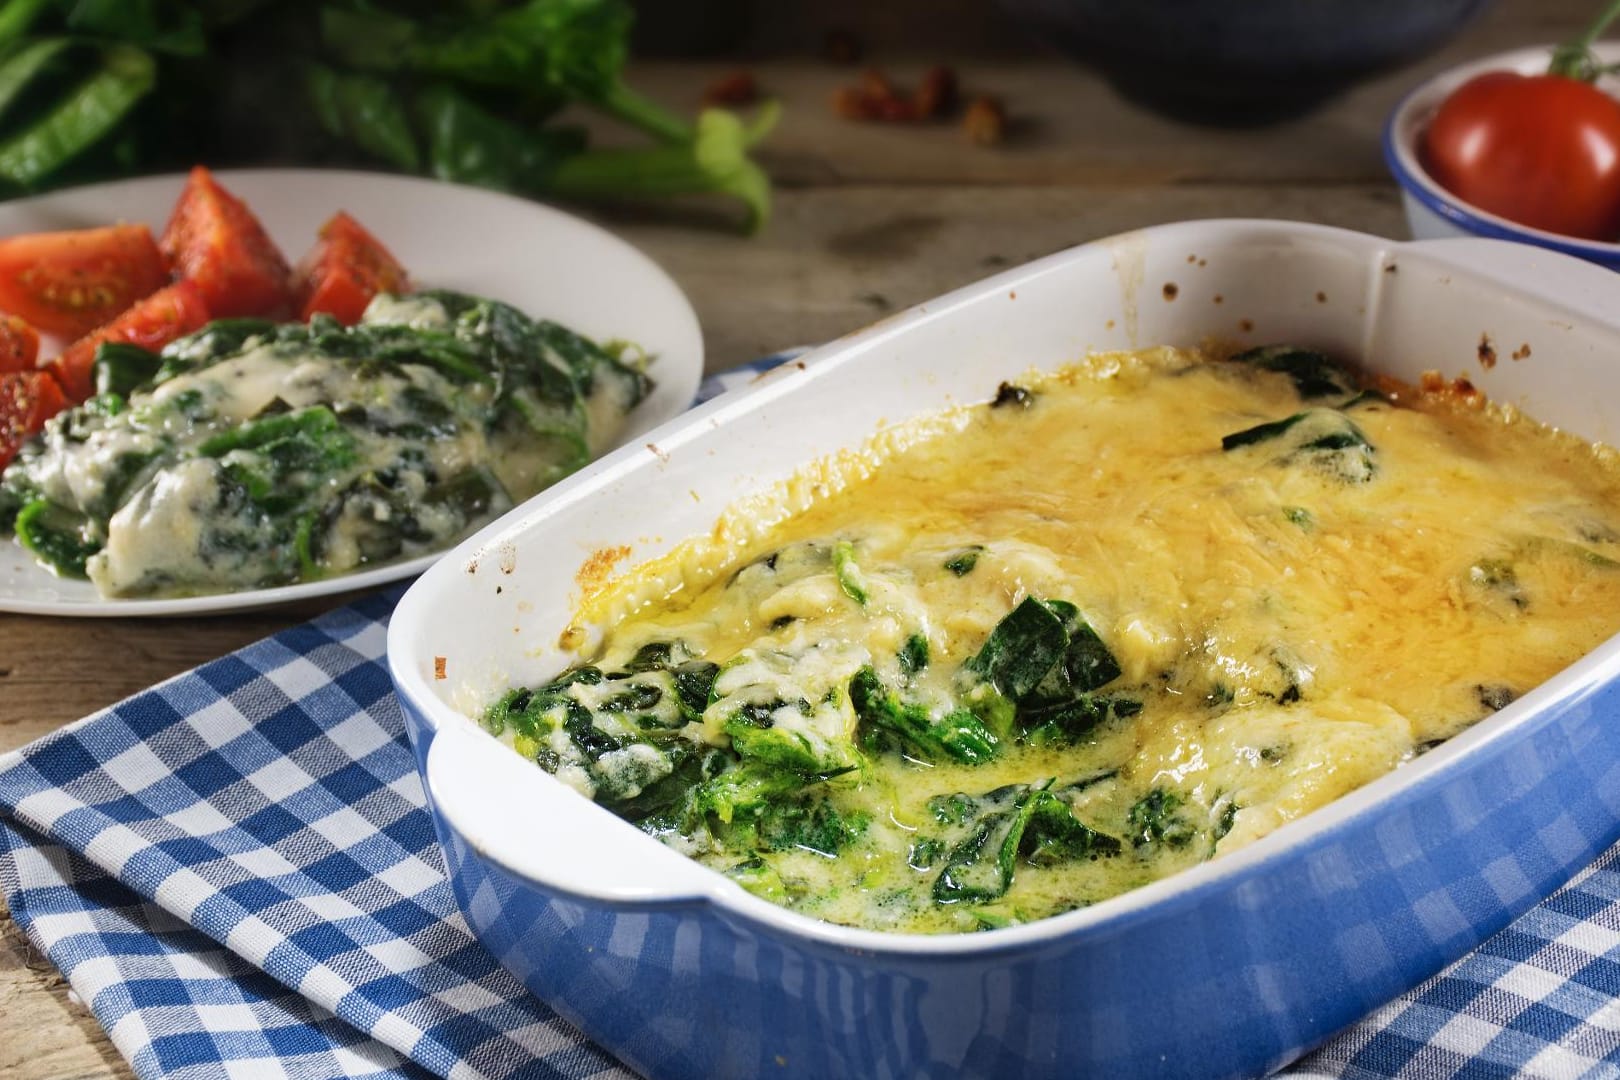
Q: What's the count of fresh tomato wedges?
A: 6